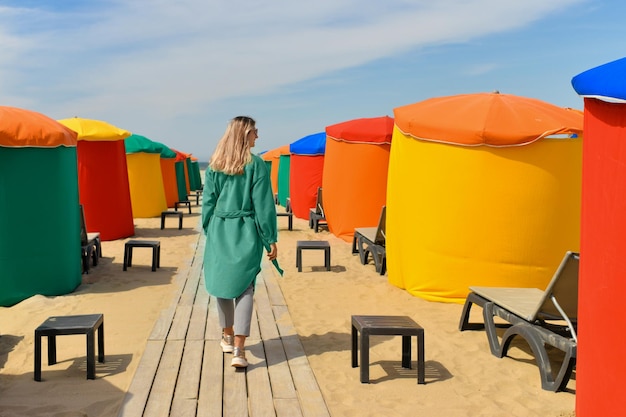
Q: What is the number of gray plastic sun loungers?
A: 4